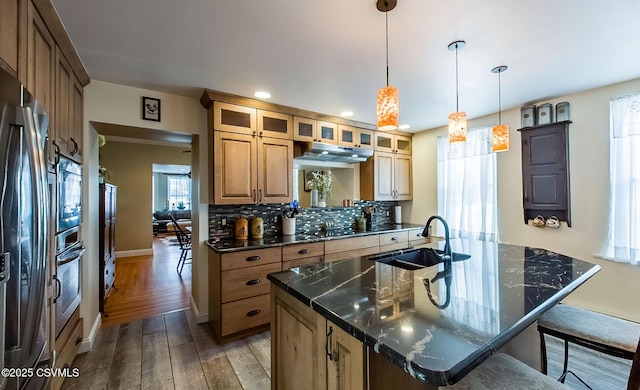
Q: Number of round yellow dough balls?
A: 0